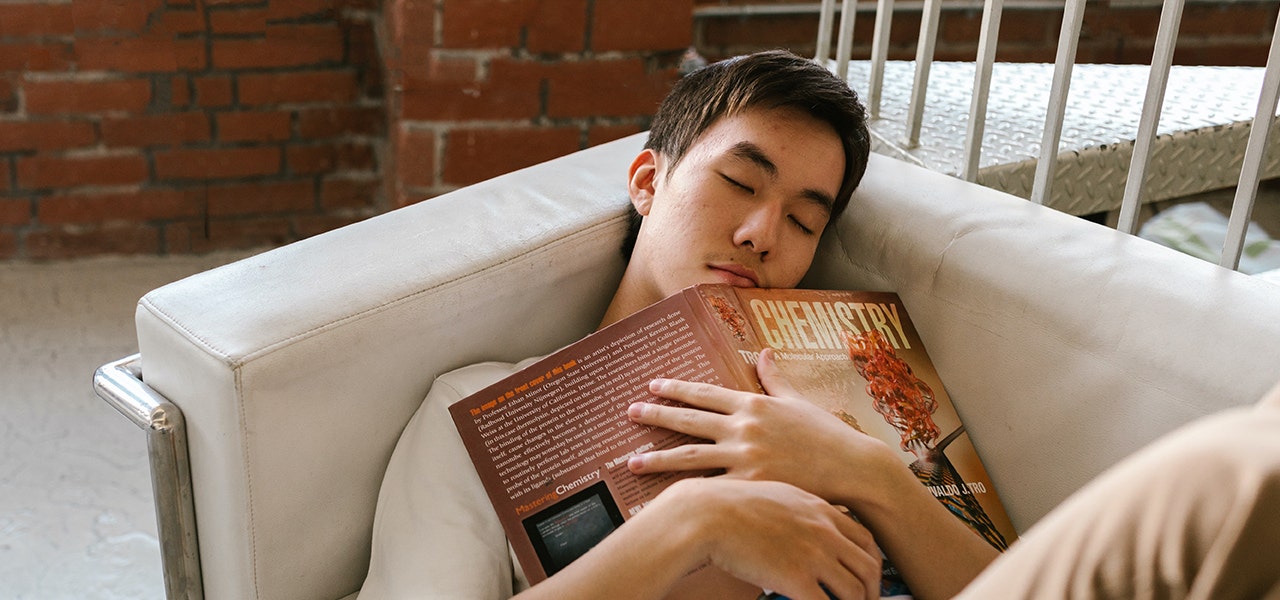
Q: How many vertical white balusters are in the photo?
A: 8